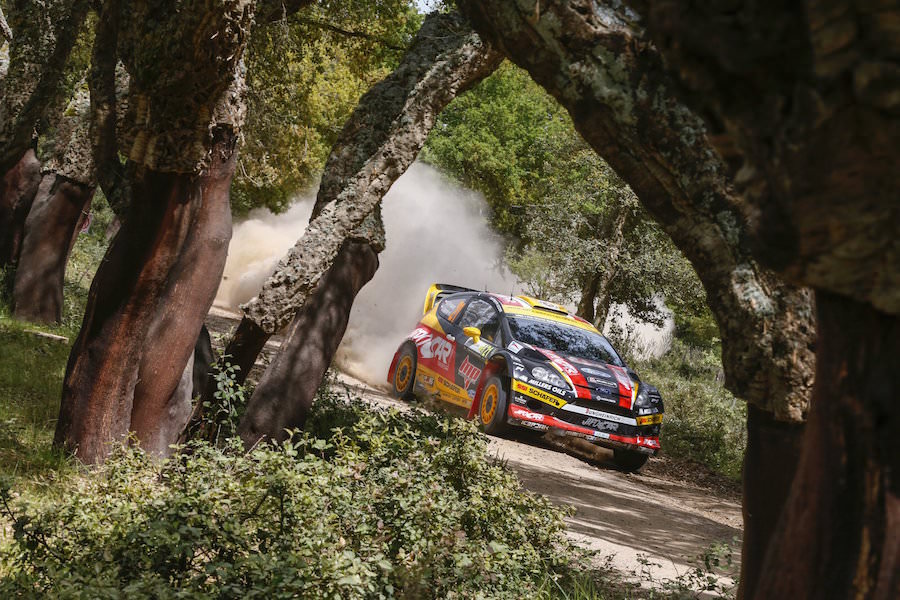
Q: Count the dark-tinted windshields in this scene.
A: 1